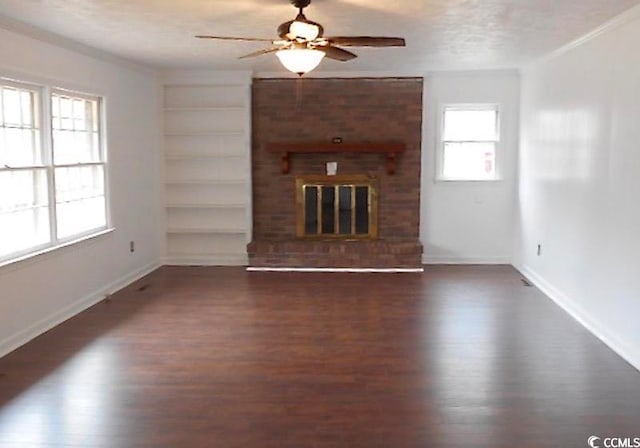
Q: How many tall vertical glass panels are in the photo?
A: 4